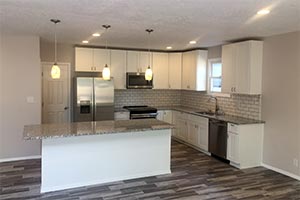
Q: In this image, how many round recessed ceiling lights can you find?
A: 5